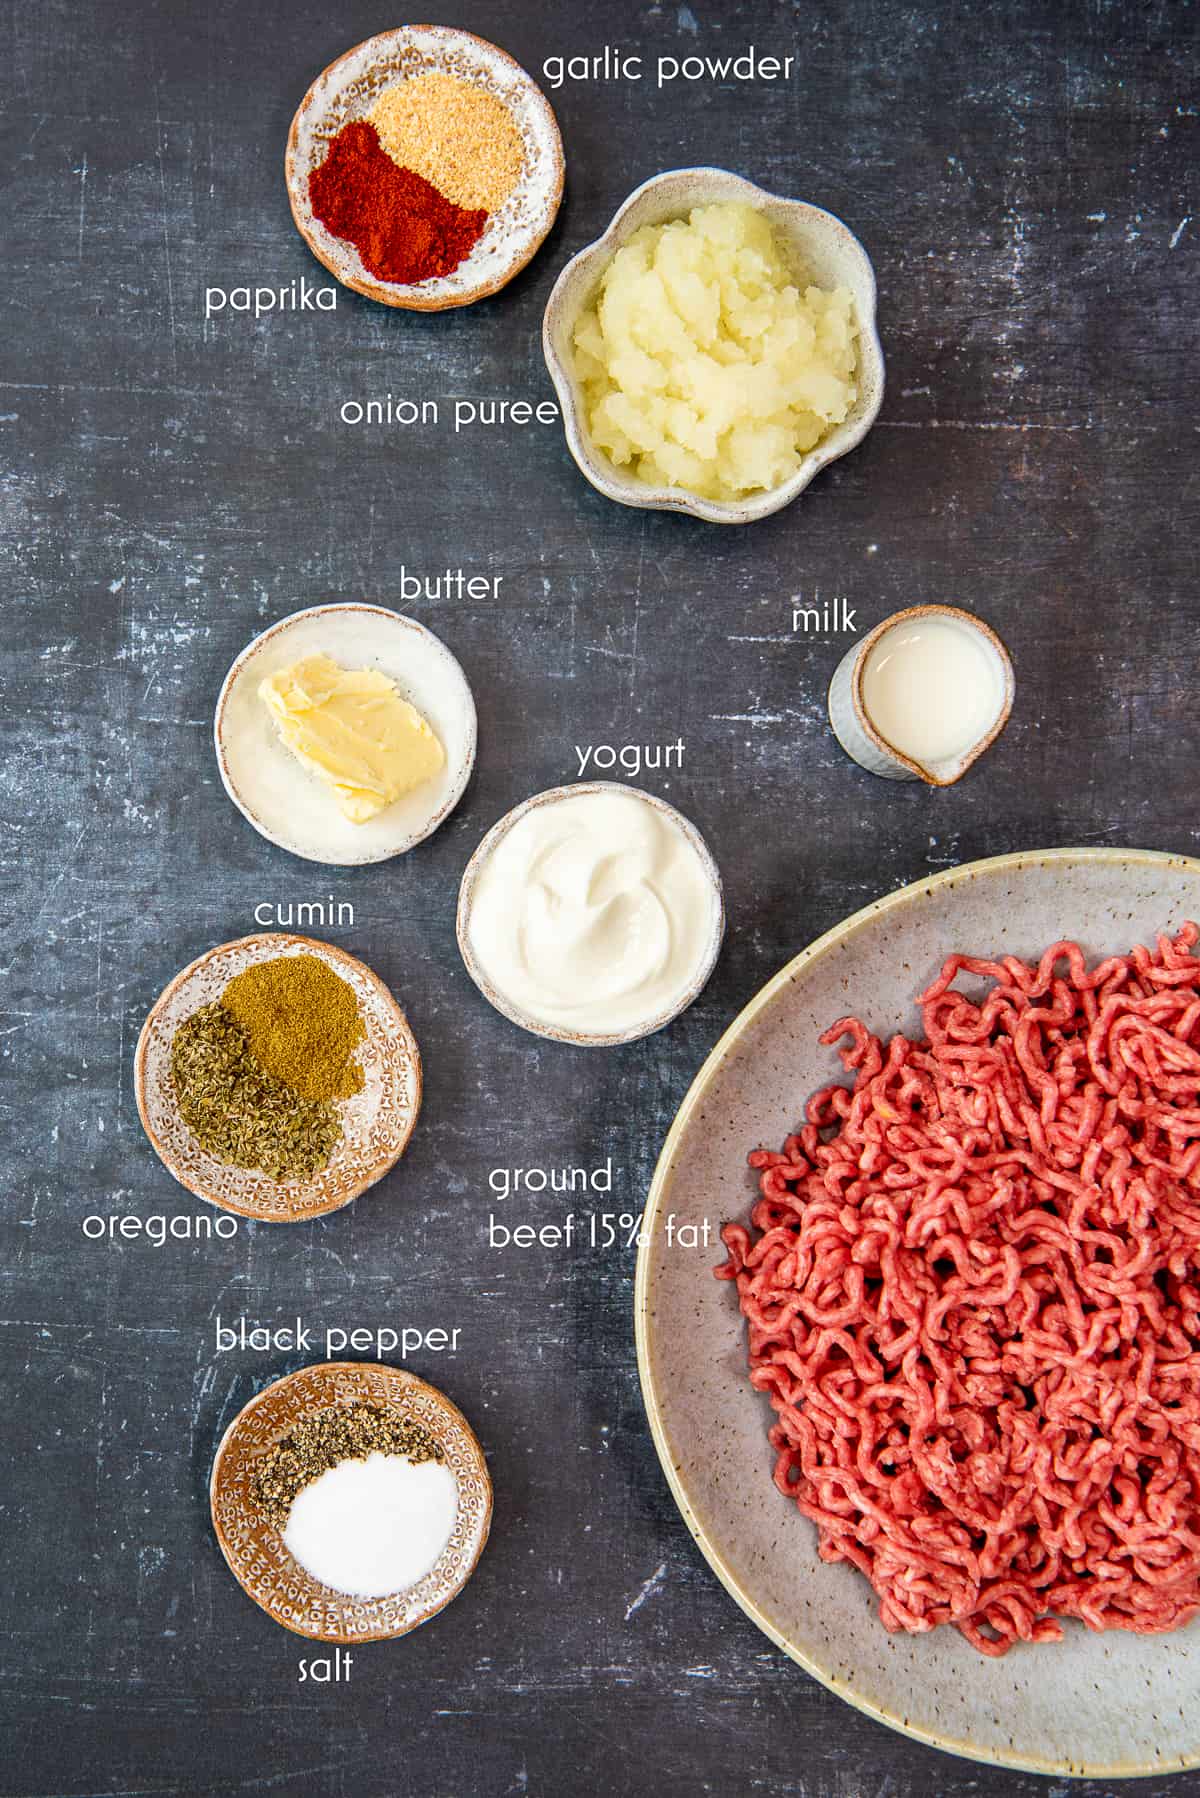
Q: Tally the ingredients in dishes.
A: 11